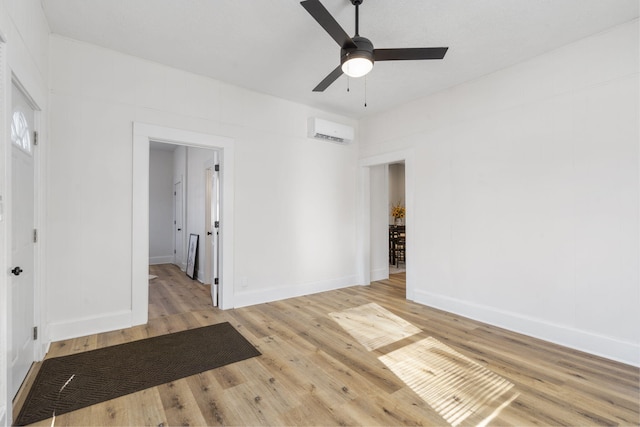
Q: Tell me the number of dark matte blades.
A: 3